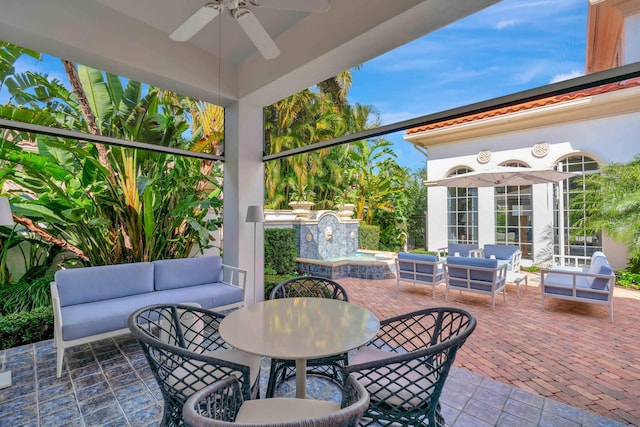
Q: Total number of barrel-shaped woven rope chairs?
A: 4